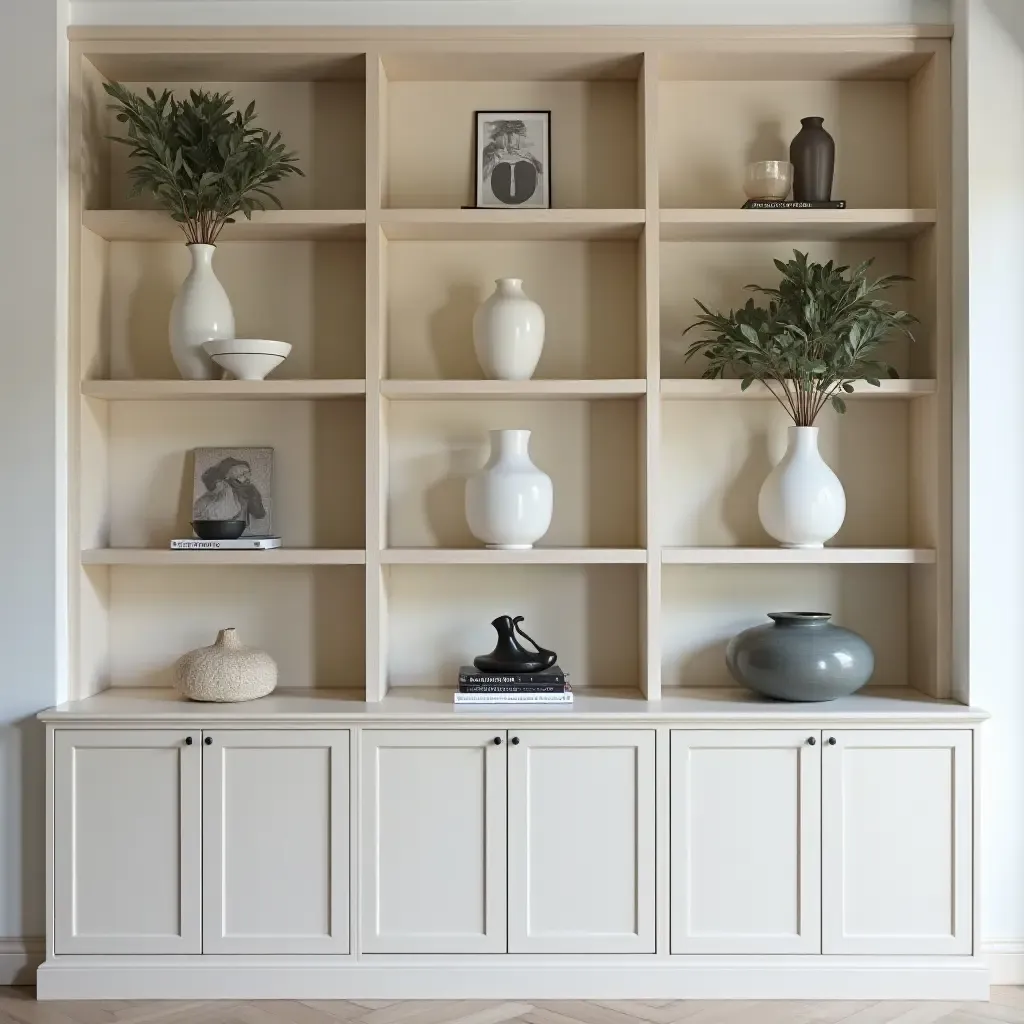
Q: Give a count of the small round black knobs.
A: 6